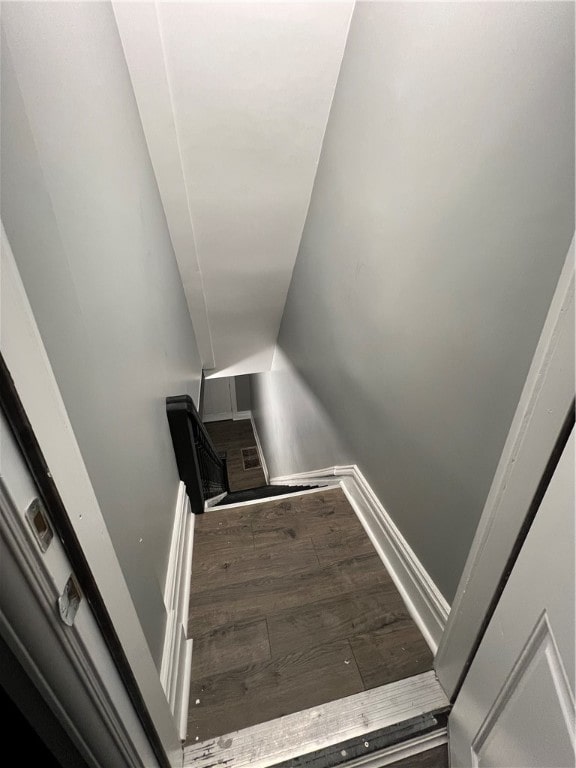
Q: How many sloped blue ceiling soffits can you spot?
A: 0